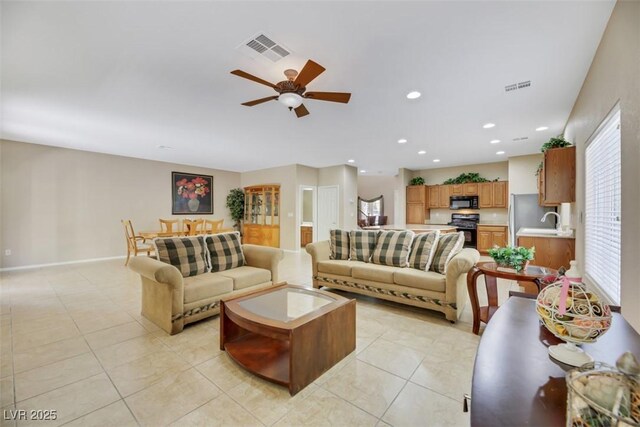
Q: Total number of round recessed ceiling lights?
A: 10